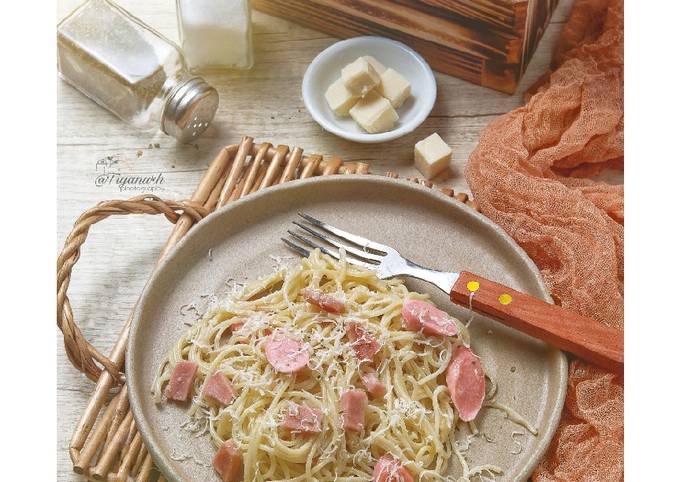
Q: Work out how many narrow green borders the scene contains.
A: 0